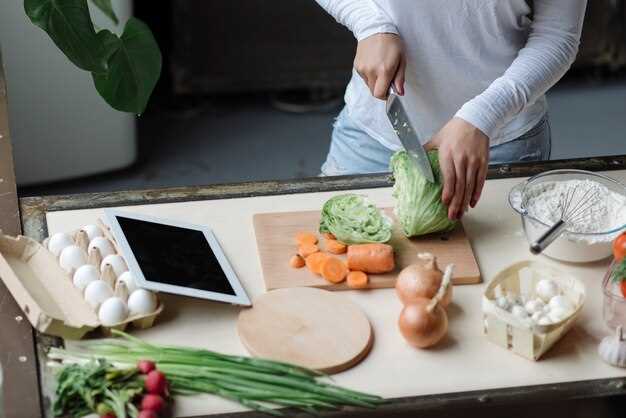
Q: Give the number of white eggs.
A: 10